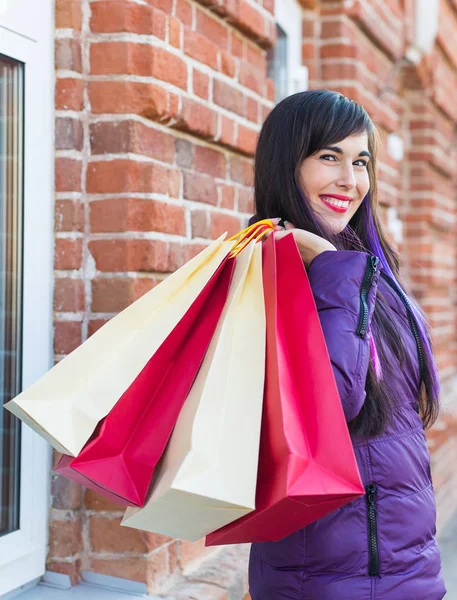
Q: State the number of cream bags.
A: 2